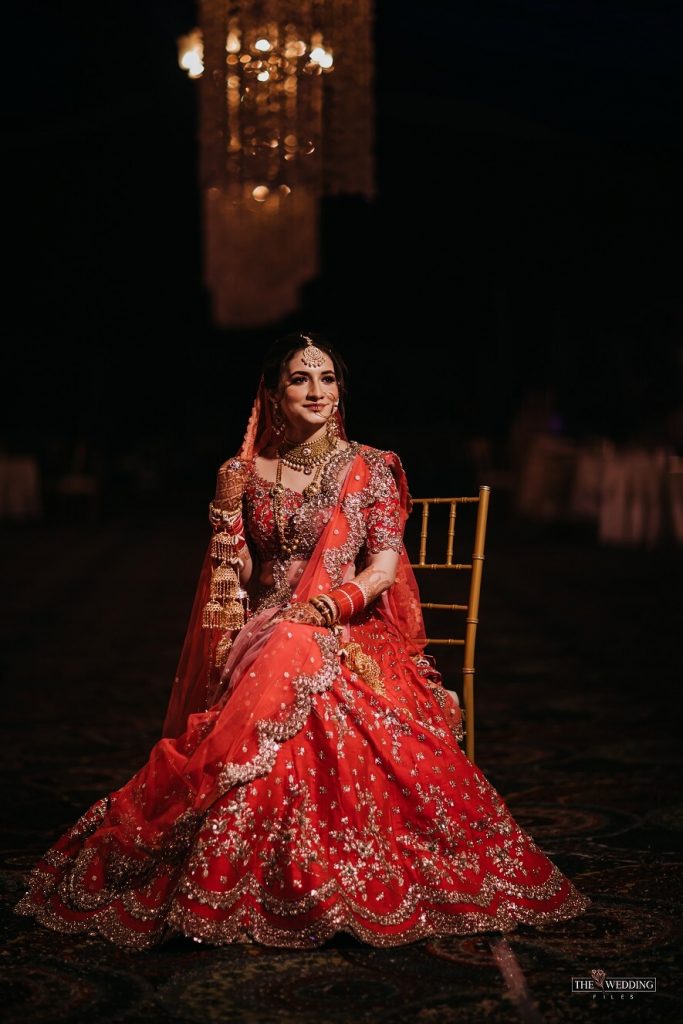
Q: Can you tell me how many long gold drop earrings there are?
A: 2